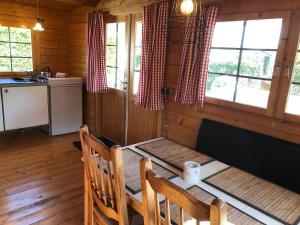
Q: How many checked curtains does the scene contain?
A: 3